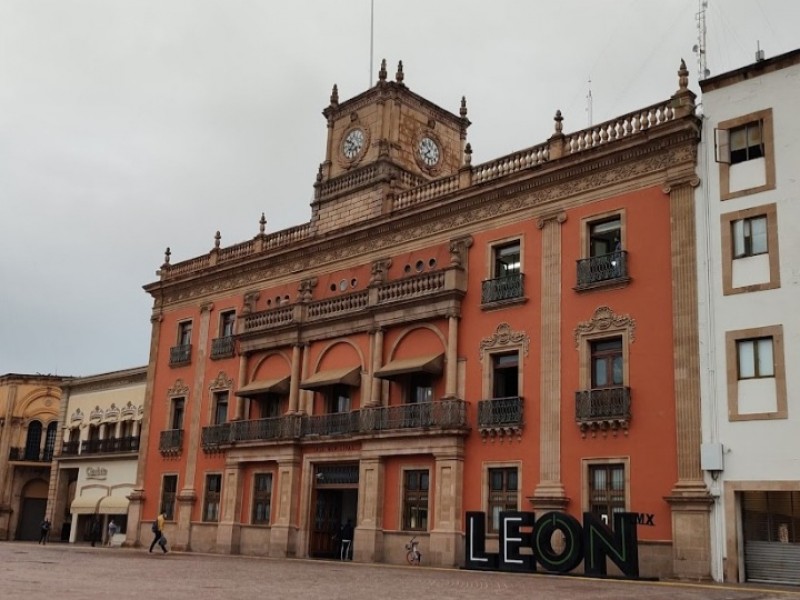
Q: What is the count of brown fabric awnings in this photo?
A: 3